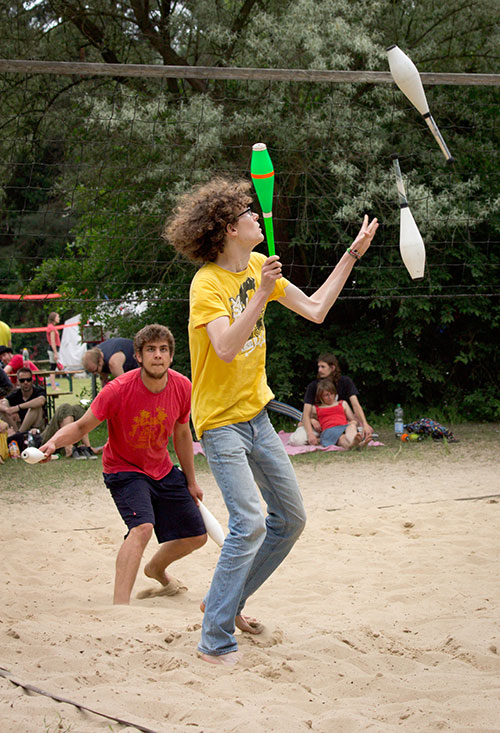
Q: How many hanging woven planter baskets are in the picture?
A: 0